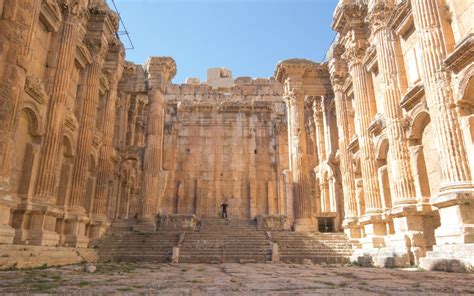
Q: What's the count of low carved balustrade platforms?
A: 2